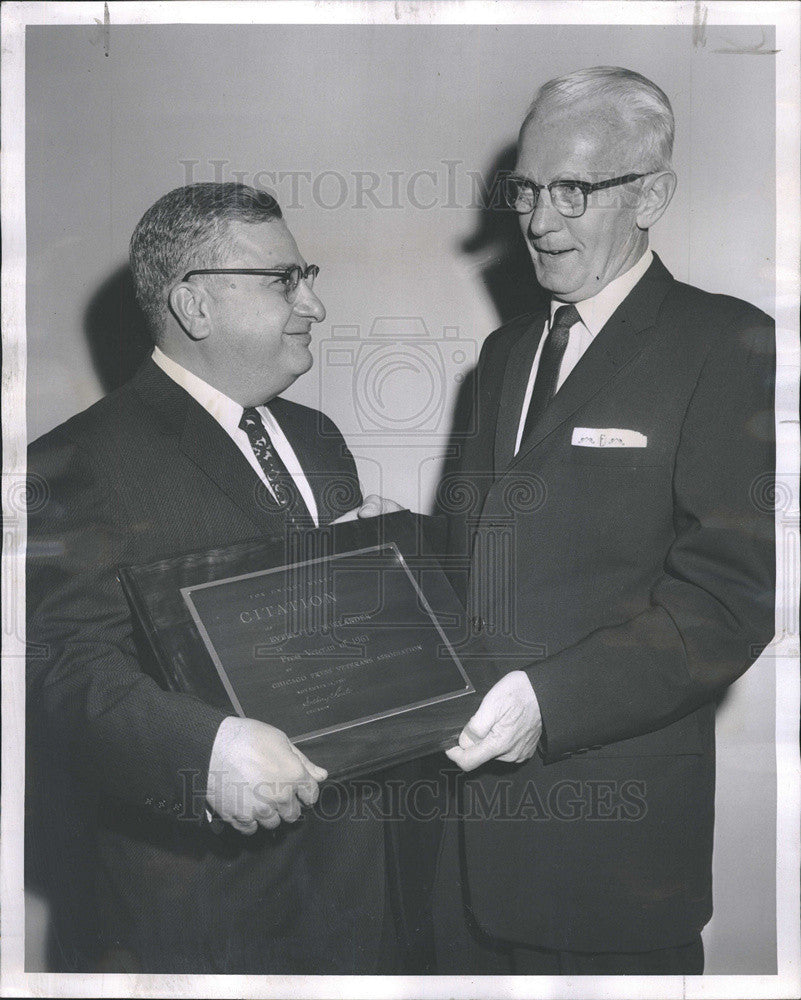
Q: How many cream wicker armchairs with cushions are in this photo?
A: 0